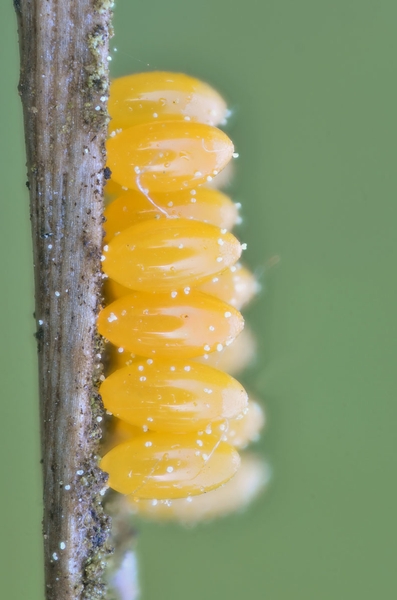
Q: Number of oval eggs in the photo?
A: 12